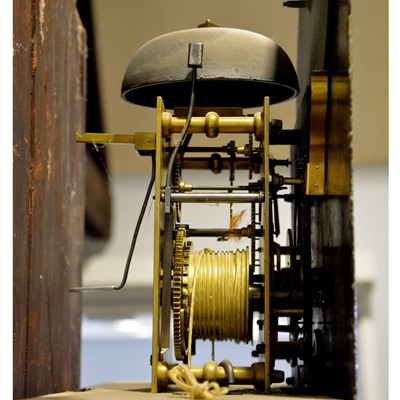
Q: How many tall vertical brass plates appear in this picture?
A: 2